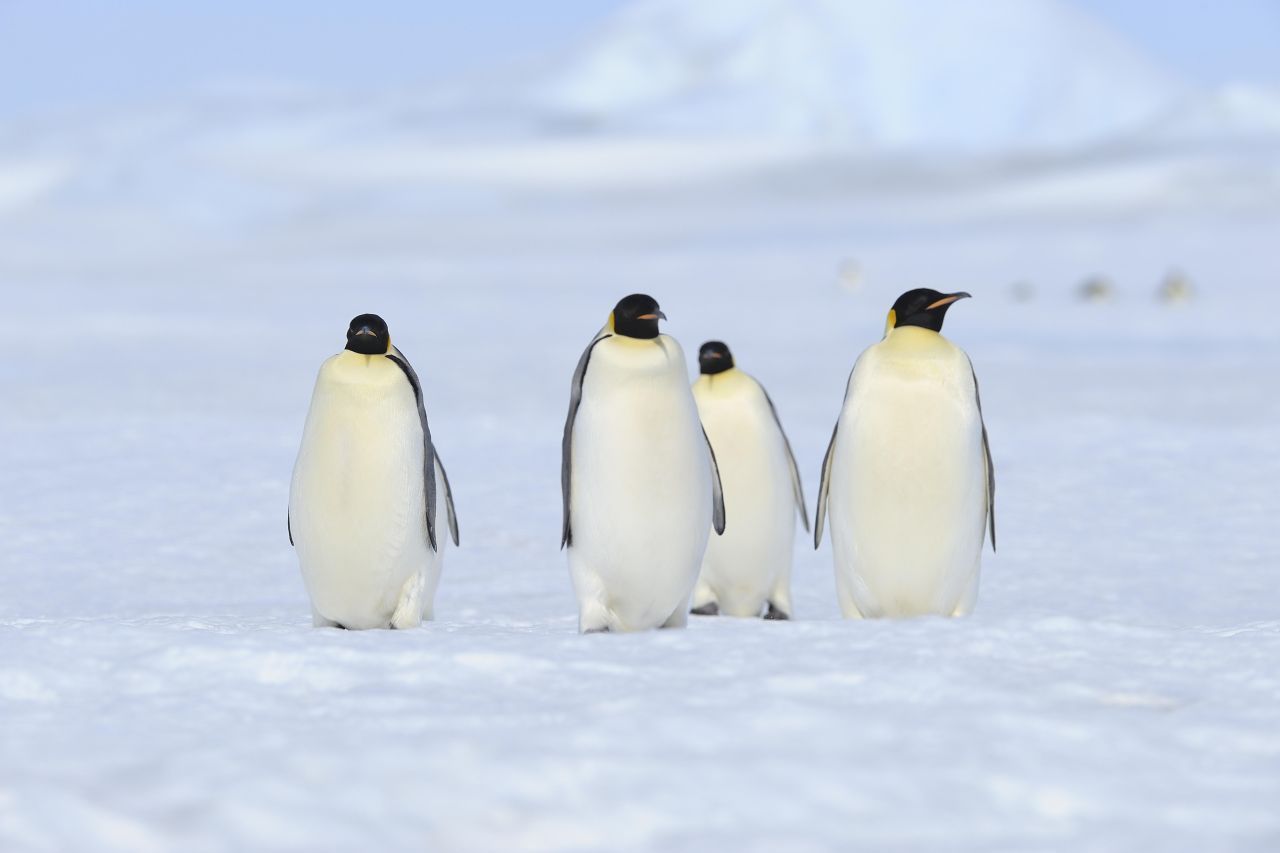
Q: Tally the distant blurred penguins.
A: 4